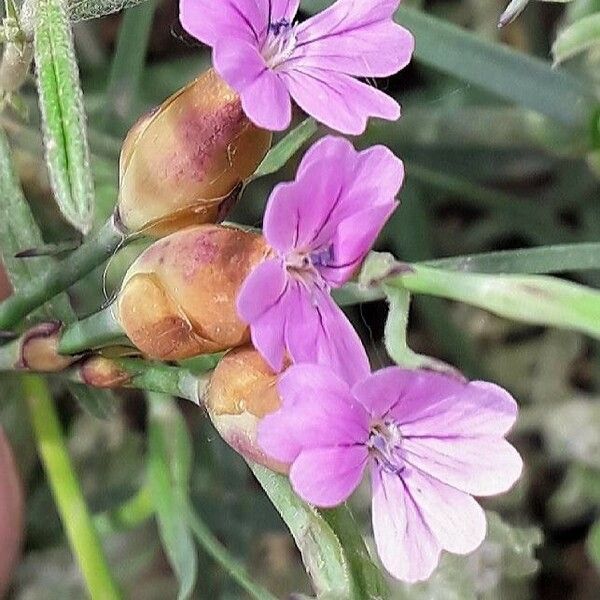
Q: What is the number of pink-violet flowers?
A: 3